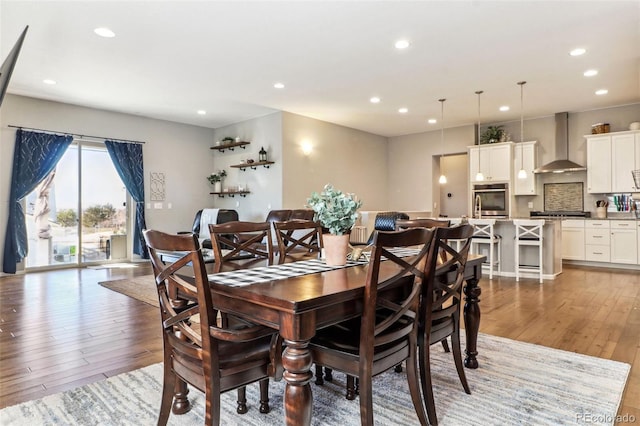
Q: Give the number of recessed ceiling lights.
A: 12